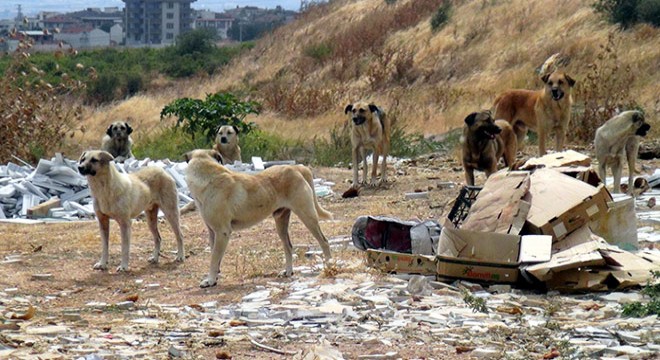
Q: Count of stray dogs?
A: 8